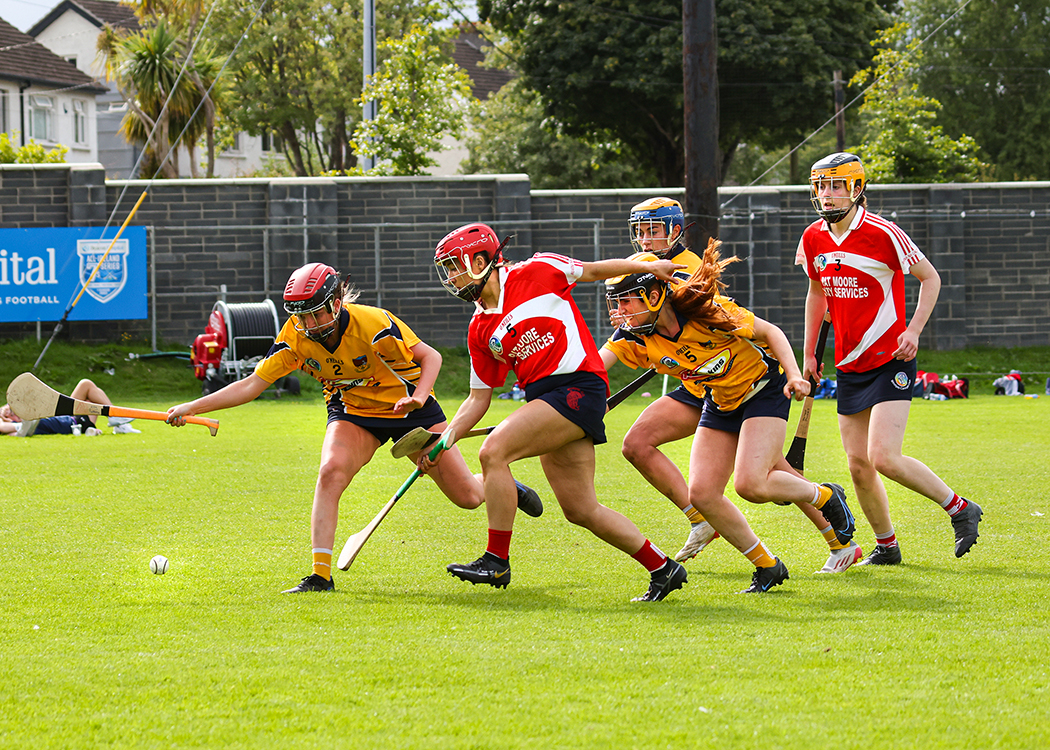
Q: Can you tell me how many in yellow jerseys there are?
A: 3